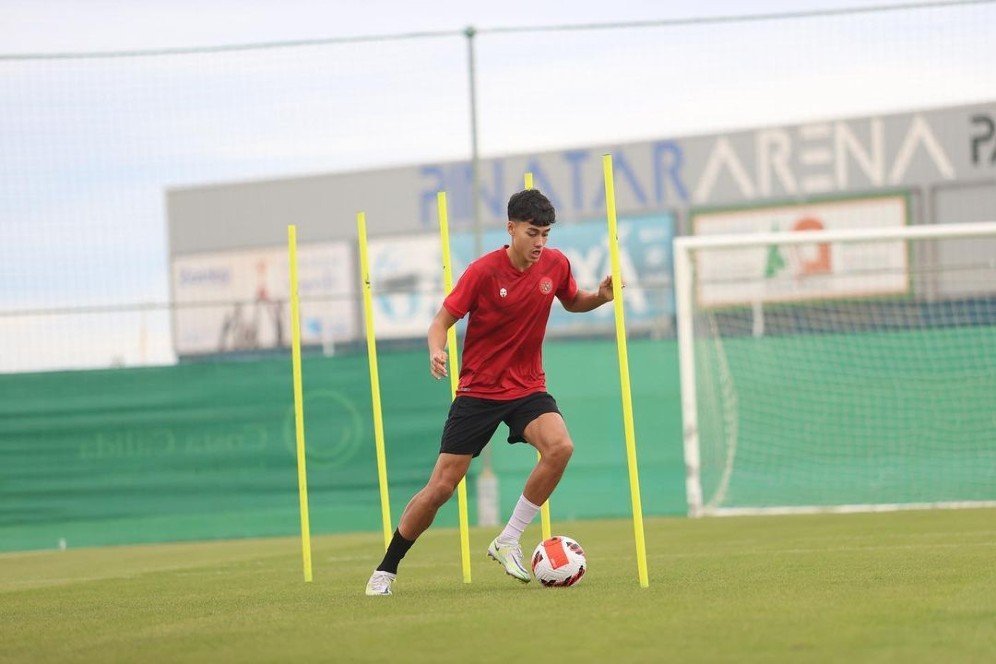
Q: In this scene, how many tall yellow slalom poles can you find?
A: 5